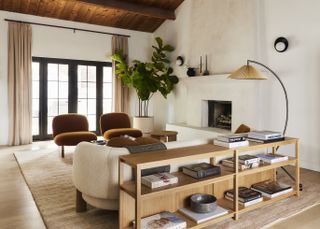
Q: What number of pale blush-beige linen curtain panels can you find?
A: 2